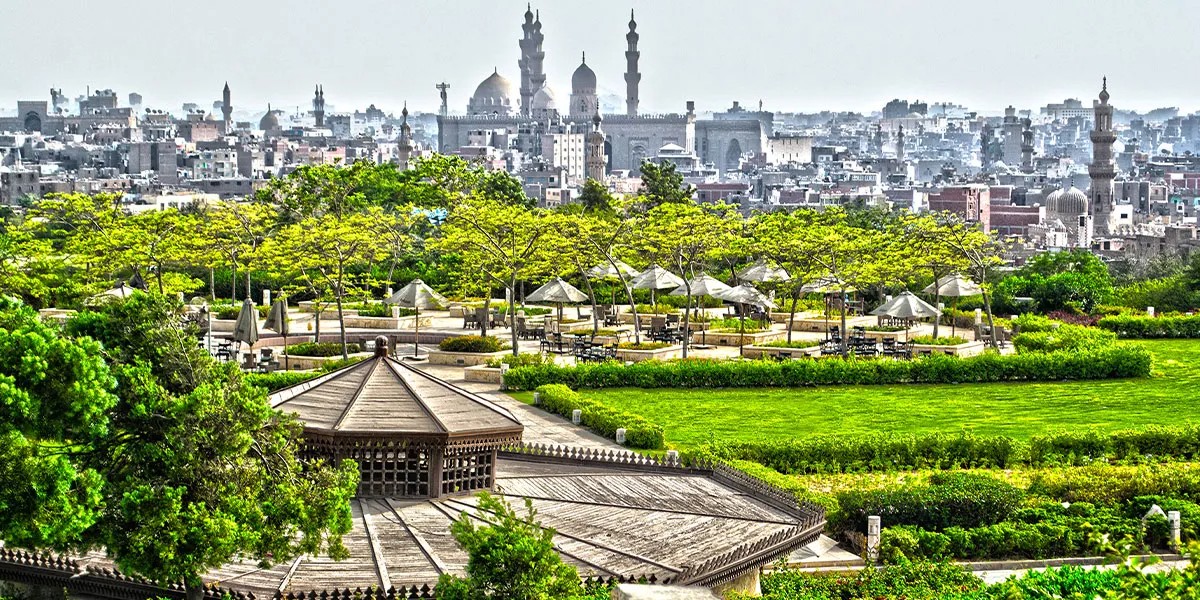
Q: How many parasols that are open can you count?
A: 11